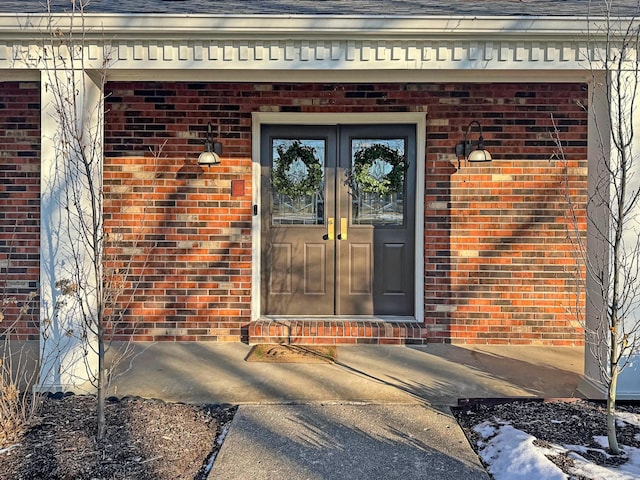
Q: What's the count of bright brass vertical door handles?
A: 2